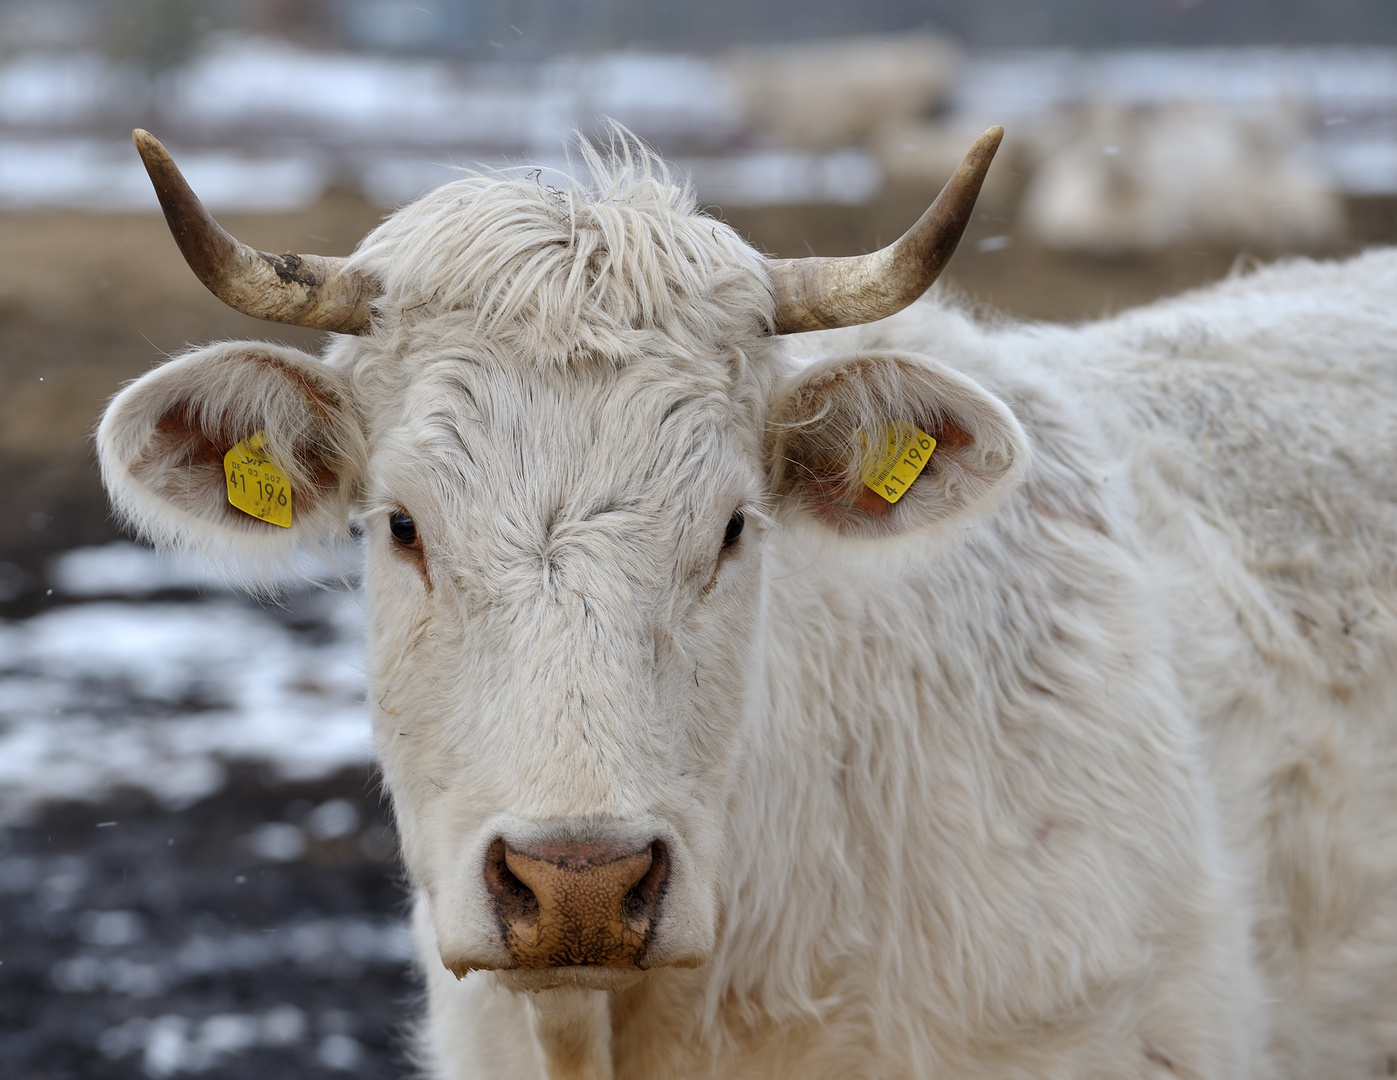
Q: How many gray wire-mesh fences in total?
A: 0